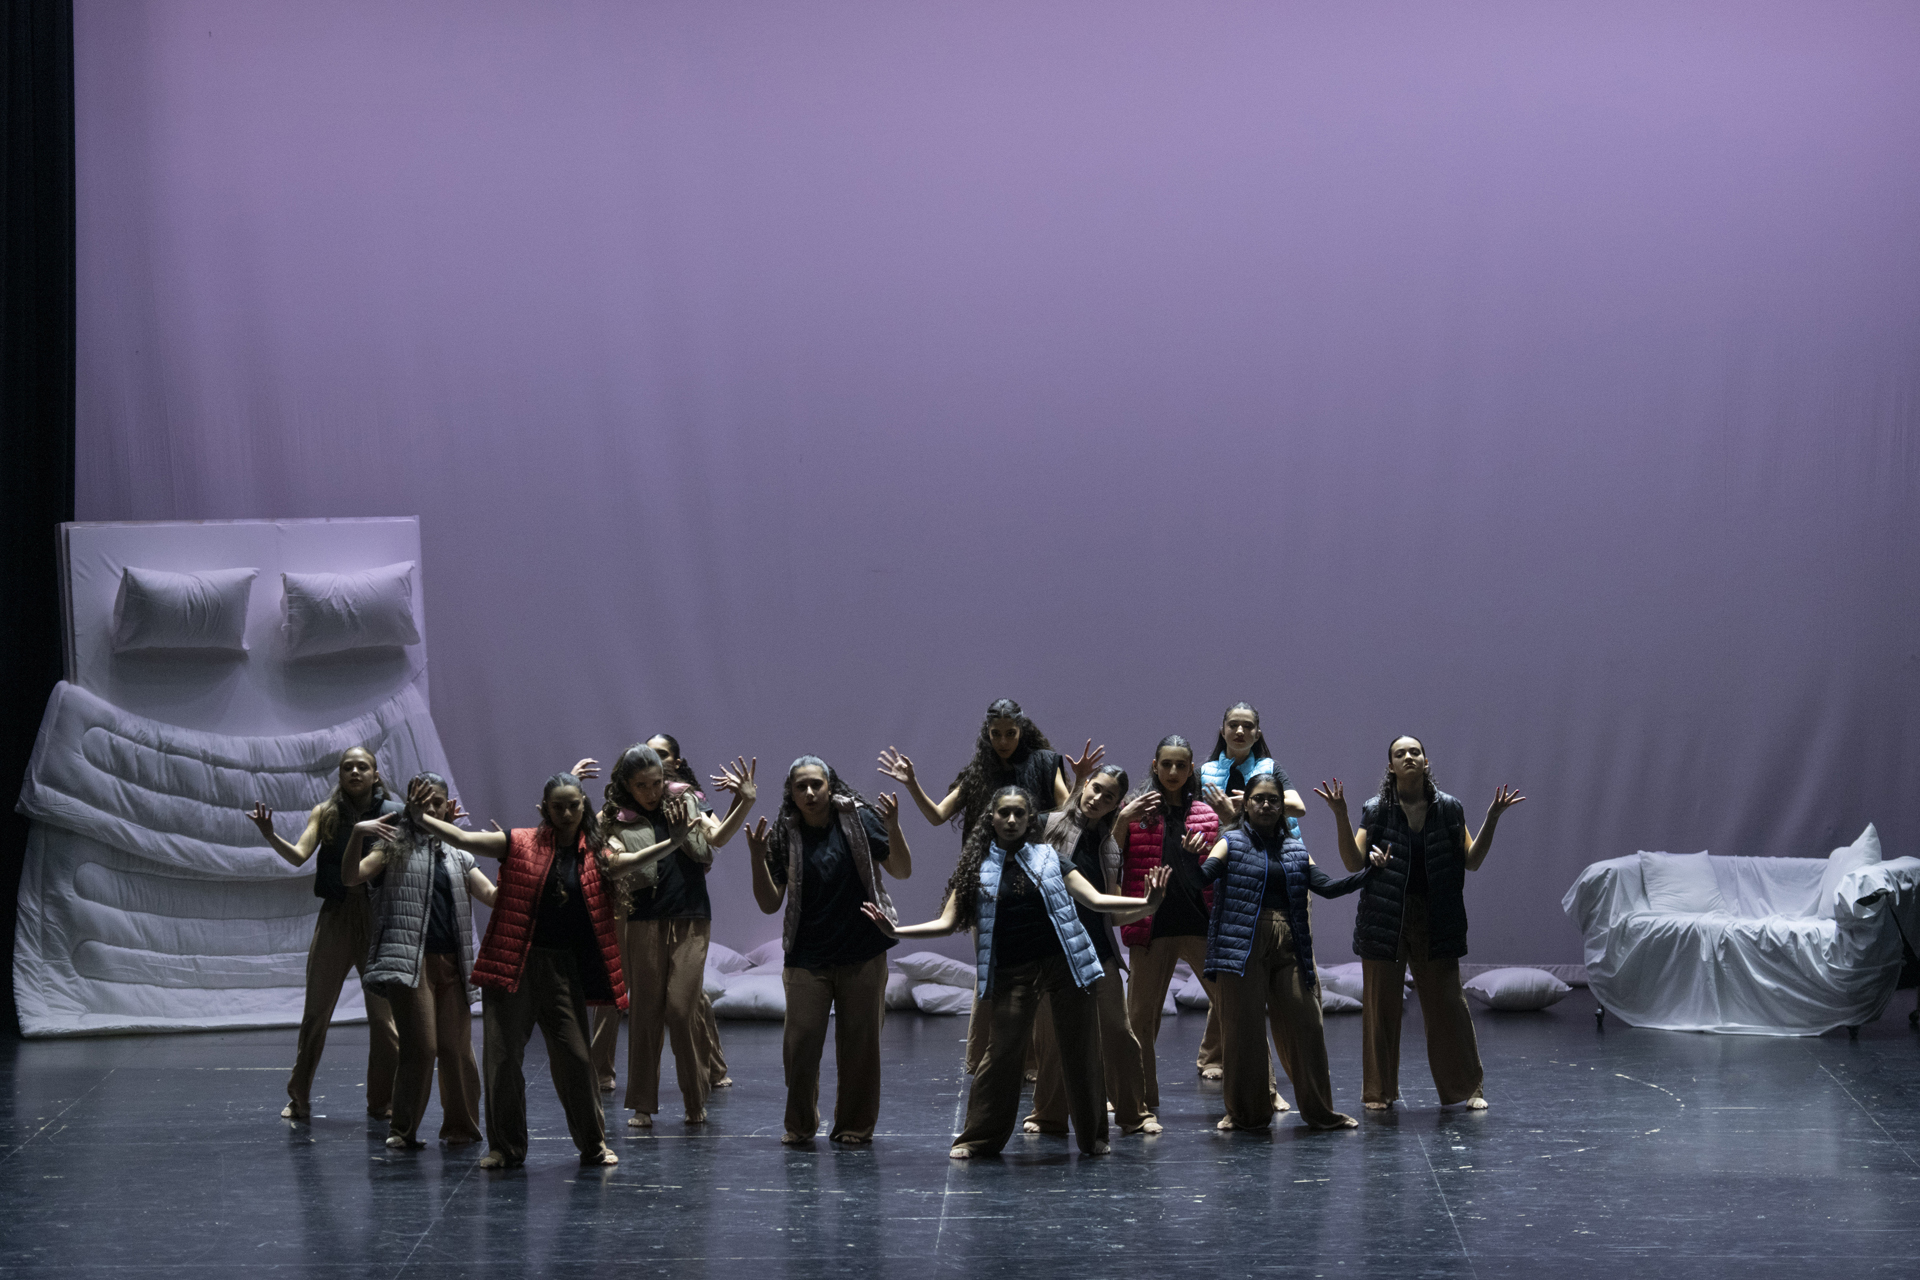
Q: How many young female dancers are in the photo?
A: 13